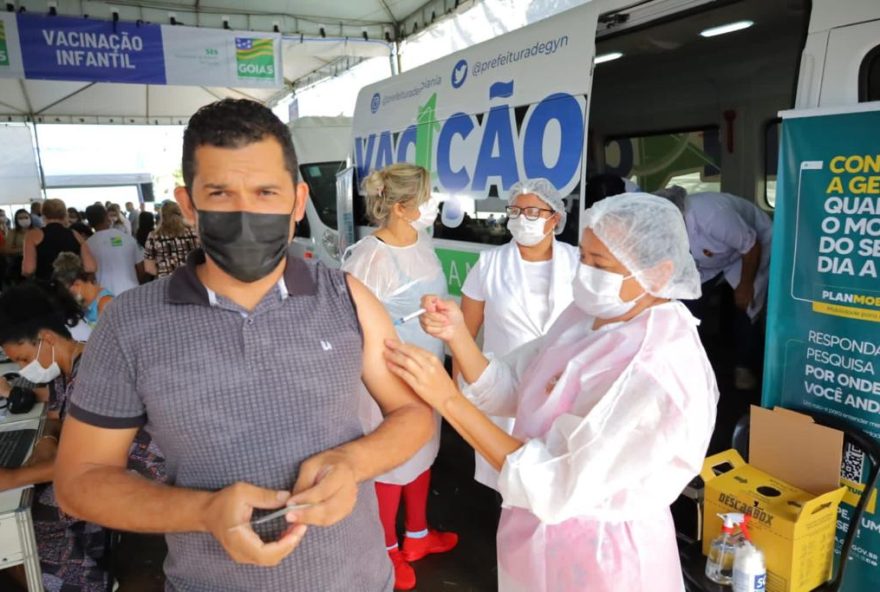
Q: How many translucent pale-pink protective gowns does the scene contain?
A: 1